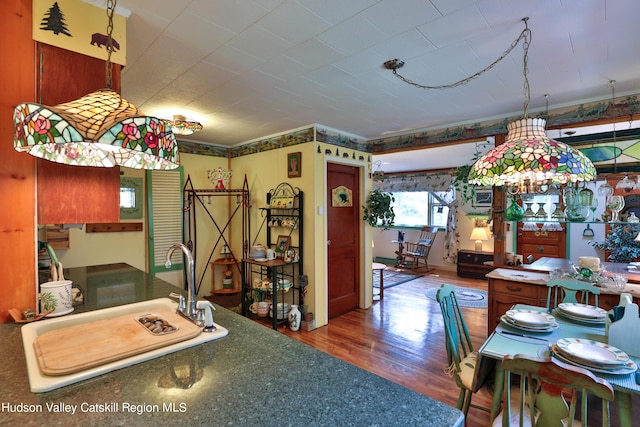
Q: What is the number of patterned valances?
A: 1